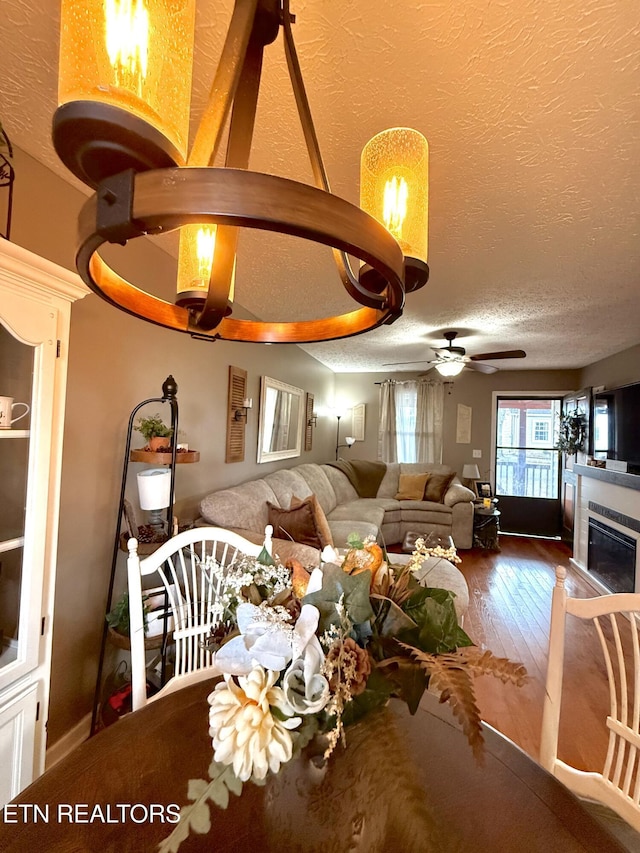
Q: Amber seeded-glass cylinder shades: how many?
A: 3